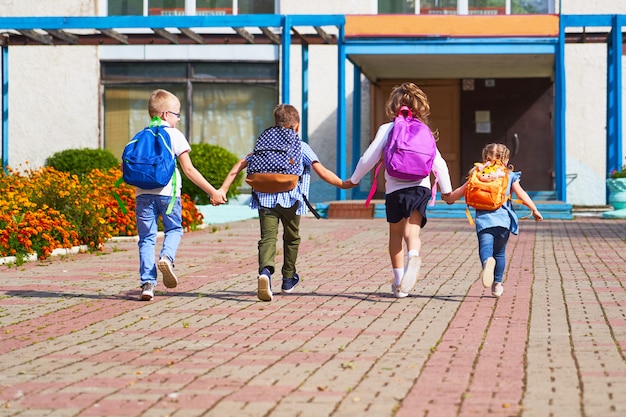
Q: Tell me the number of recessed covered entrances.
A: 1